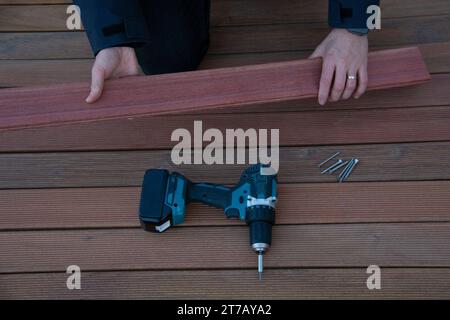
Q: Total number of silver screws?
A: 6